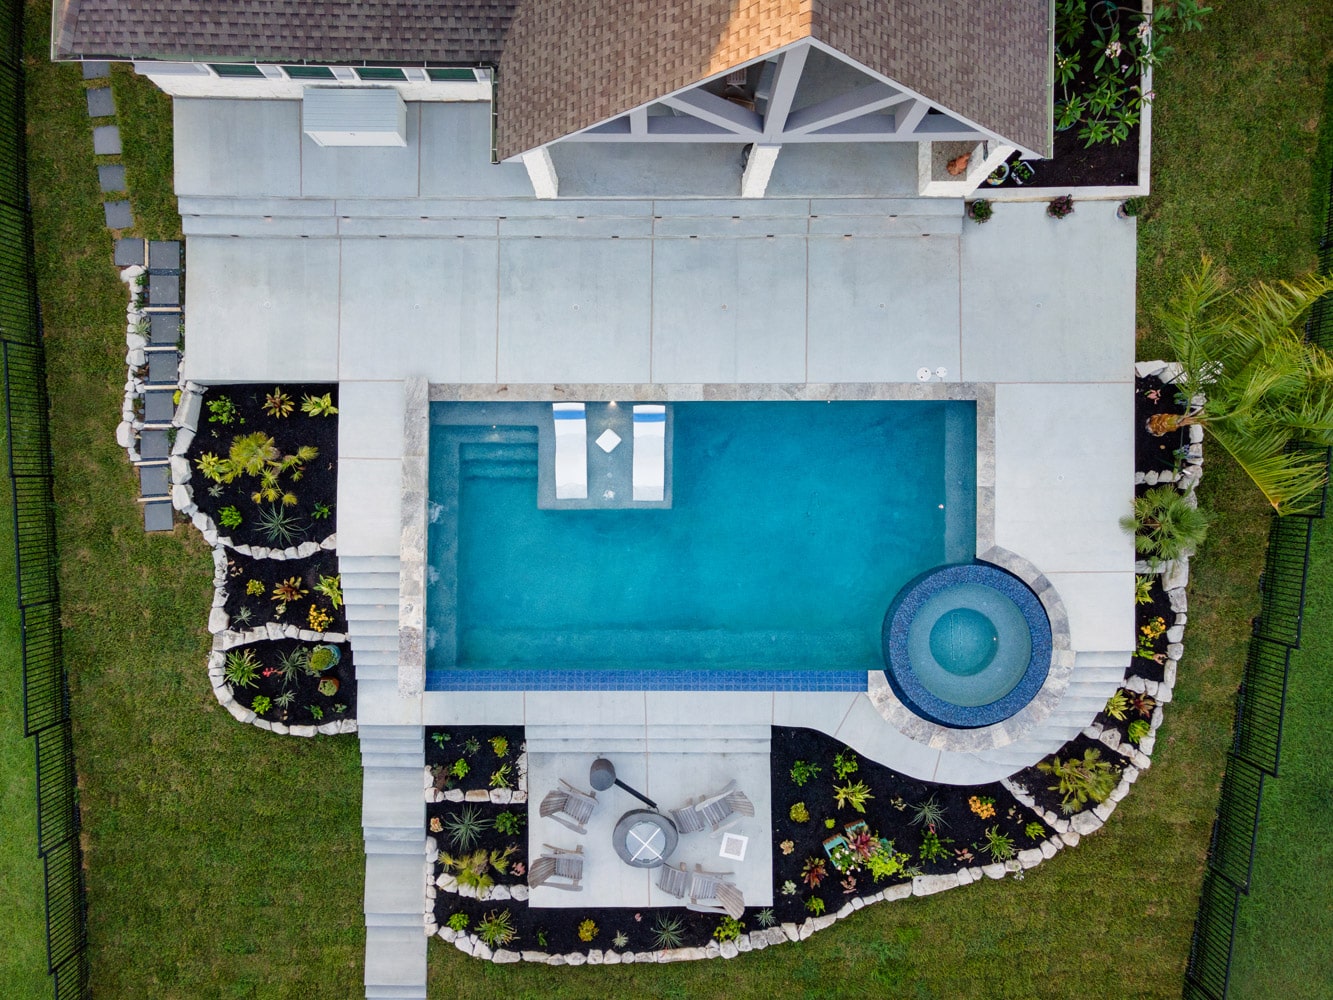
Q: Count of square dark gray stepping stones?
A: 14